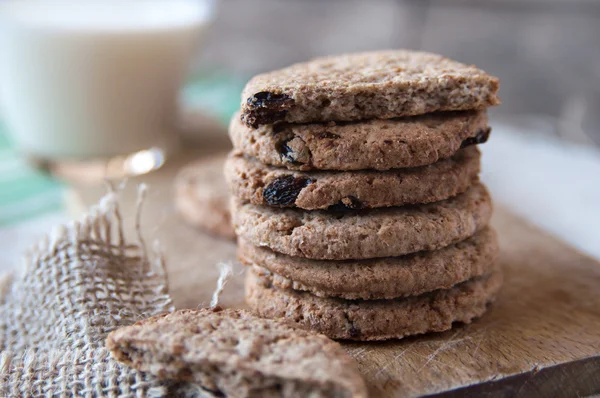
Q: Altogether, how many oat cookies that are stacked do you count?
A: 6